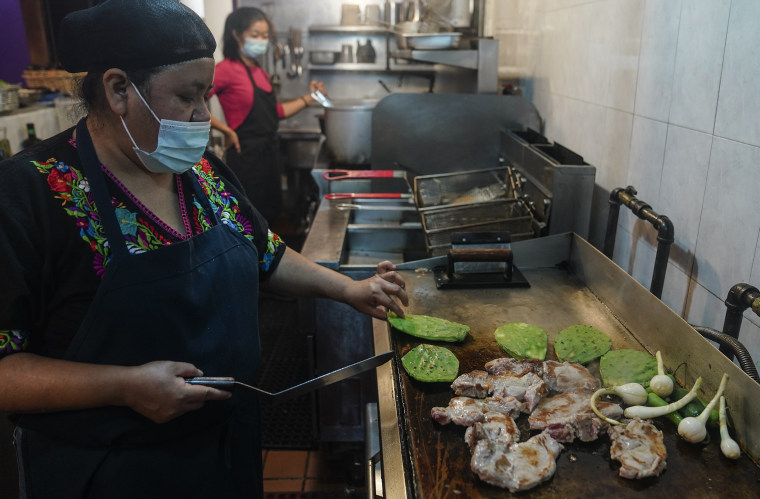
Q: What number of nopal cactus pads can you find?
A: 5